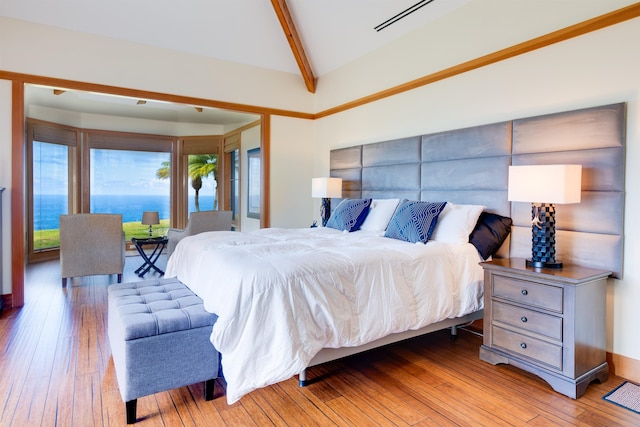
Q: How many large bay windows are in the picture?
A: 3